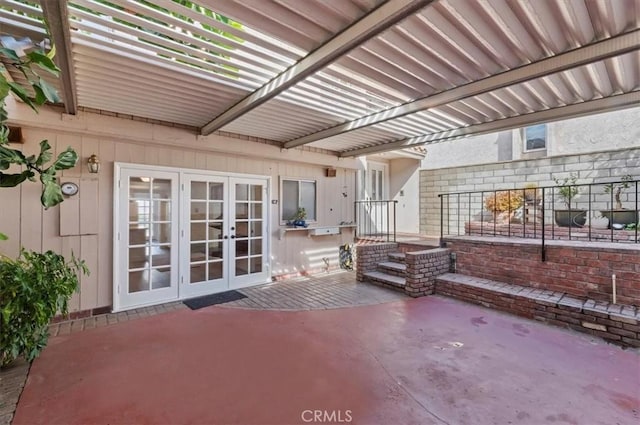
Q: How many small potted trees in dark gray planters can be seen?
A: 2